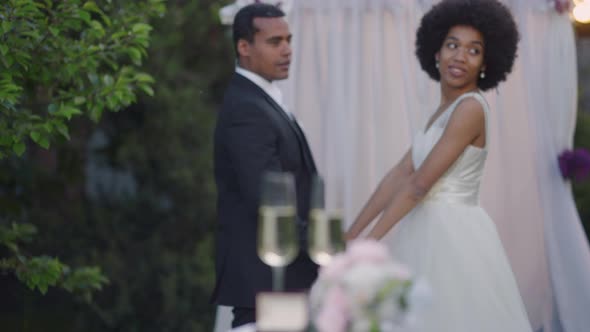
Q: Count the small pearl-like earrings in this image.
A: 2